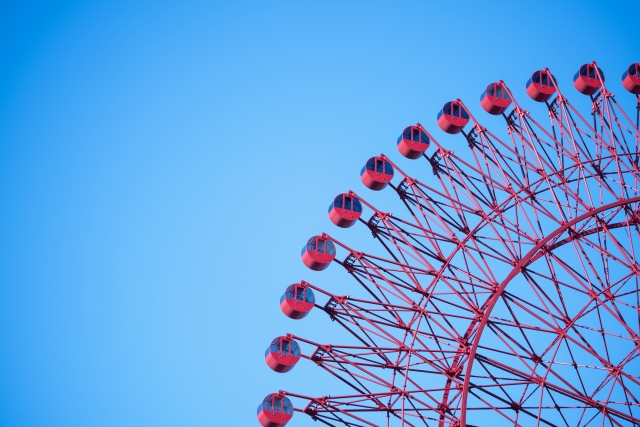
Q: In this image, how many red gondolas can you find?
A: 12